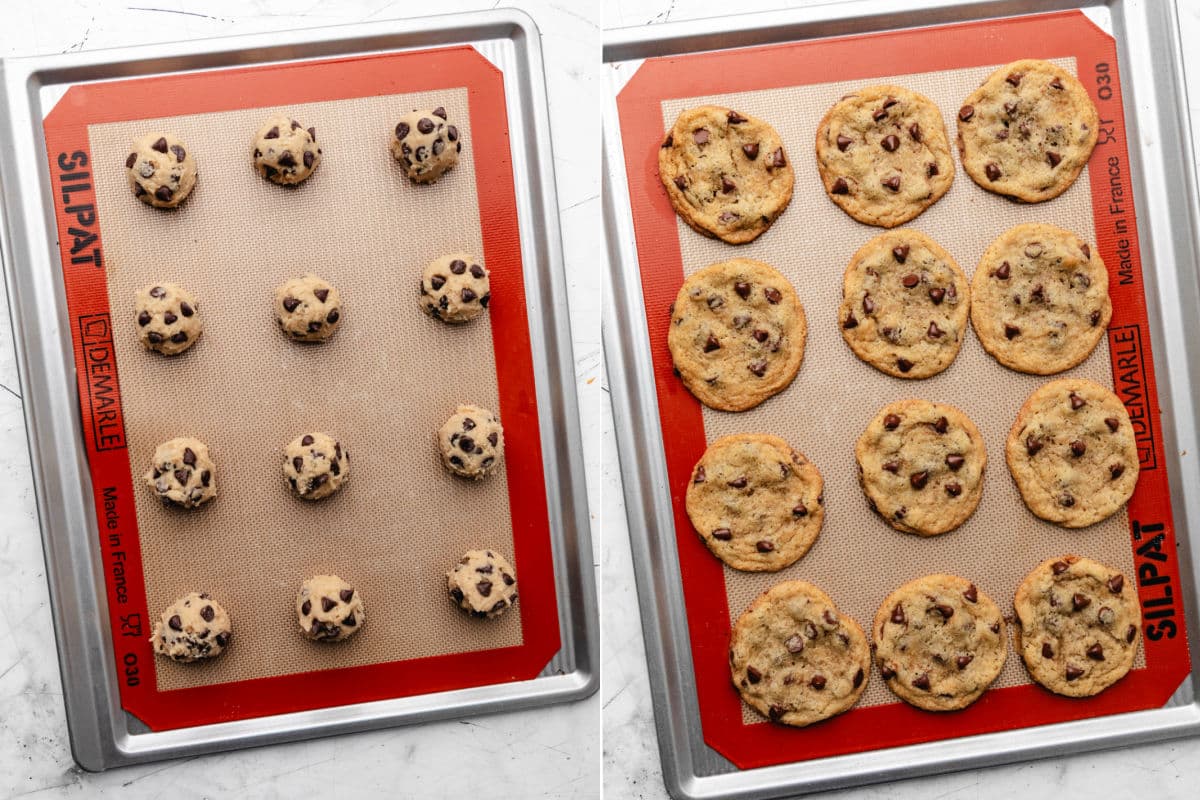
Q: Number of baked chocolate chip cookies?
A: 12